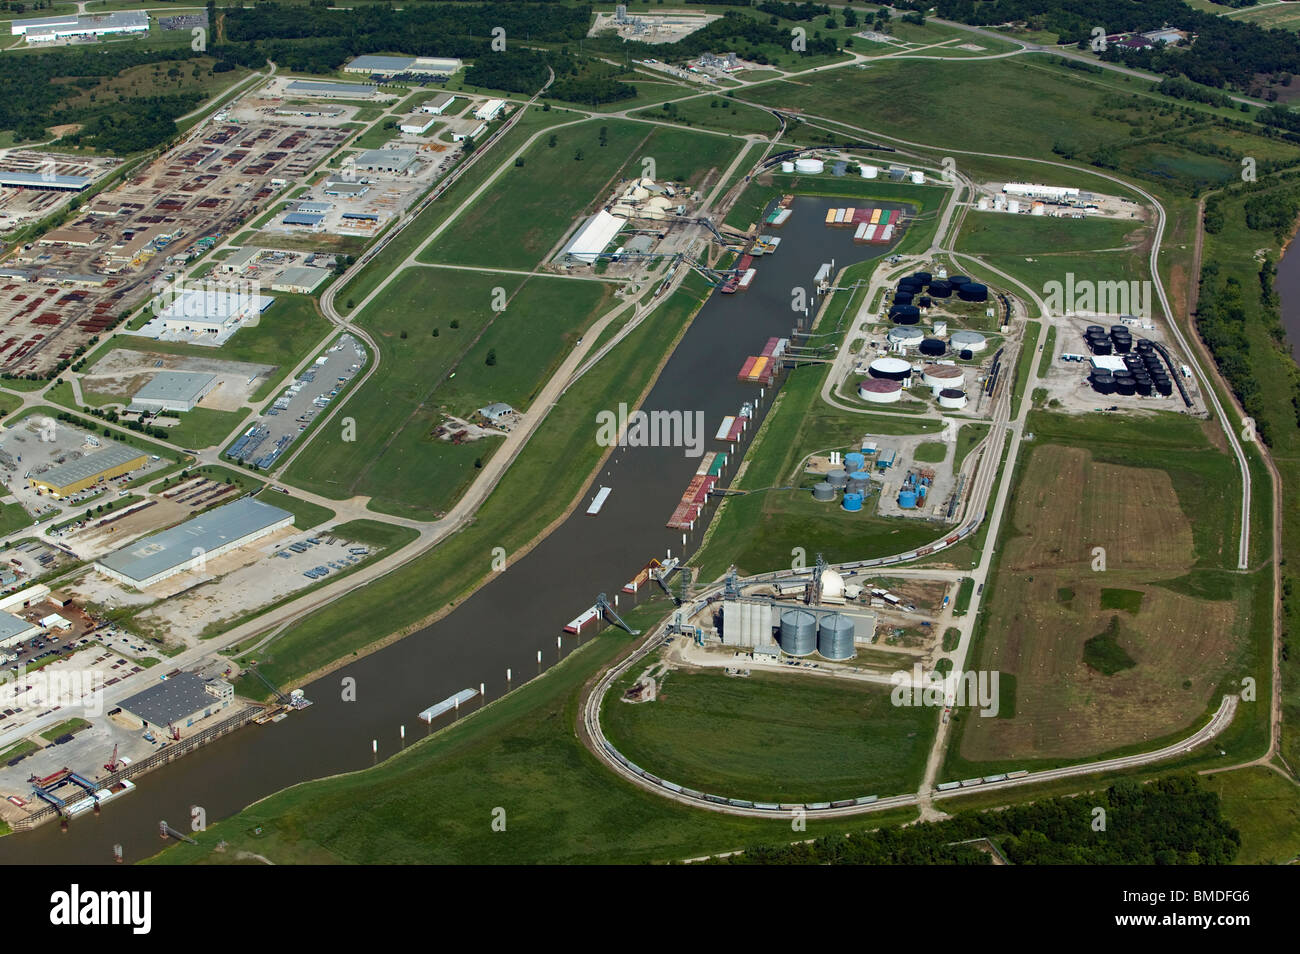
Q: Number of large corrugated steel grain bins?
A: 2